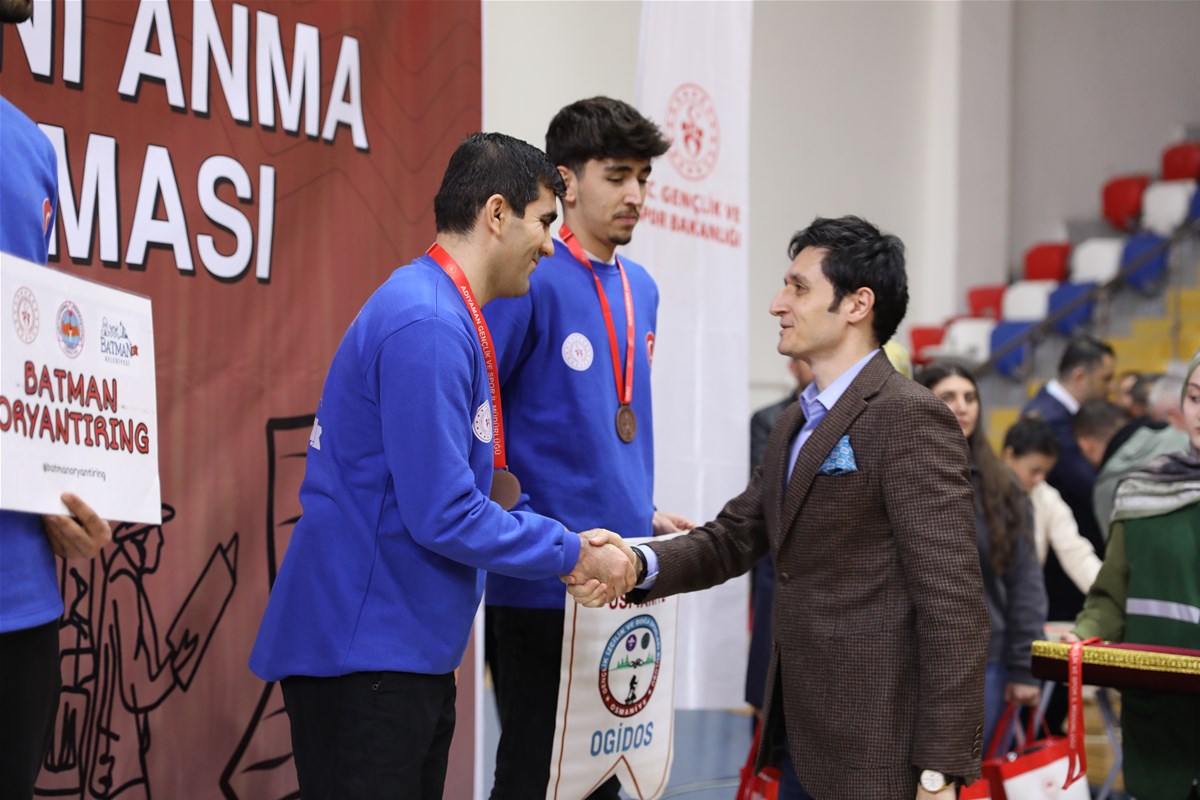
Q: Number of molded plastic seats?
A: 13